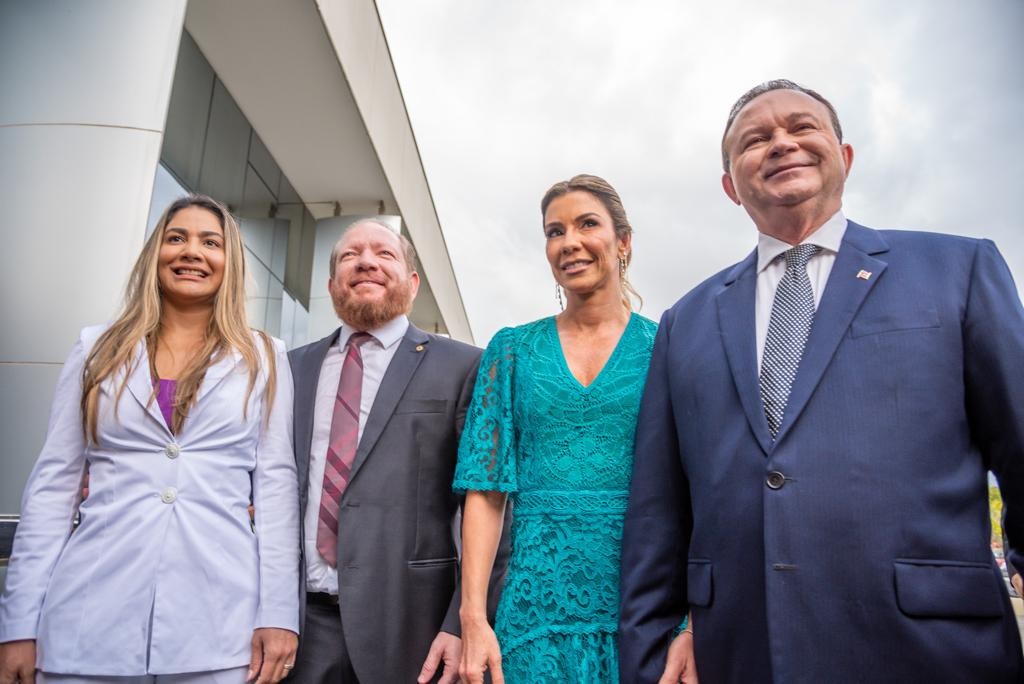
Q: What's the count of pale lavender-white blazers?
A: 1